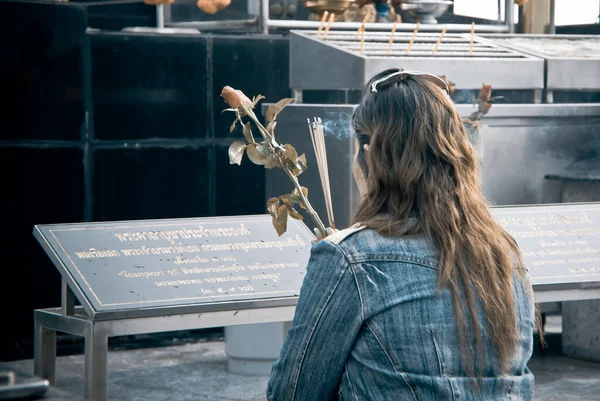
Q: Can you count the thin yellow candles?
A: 8